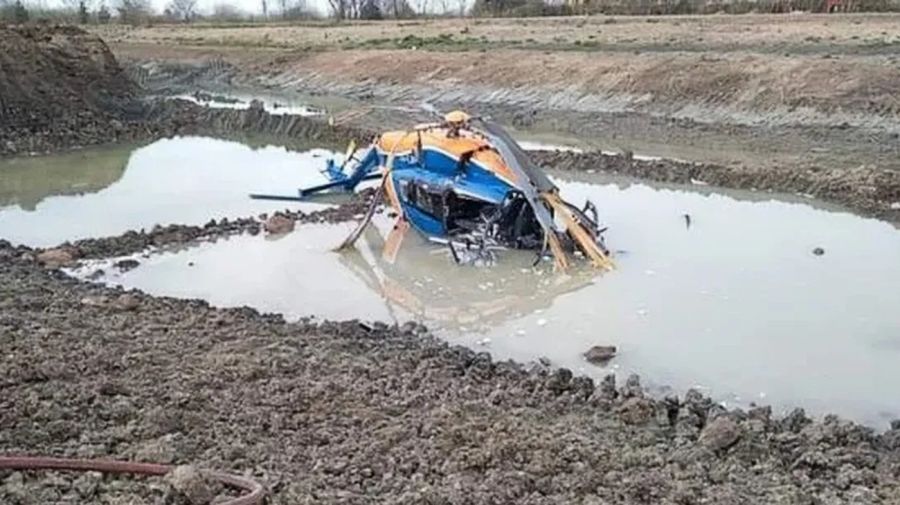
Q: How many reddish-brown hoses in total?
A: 1